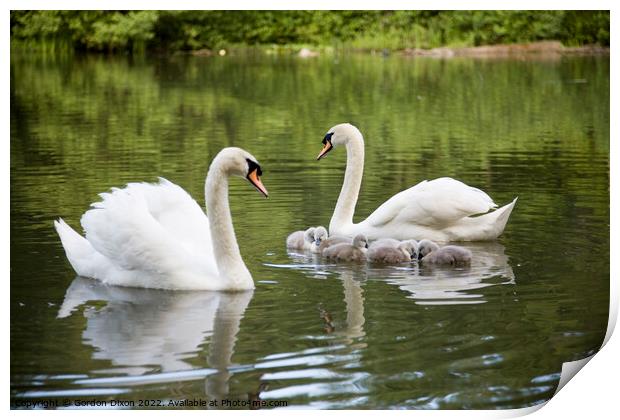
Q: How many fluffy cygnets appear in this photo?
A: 5